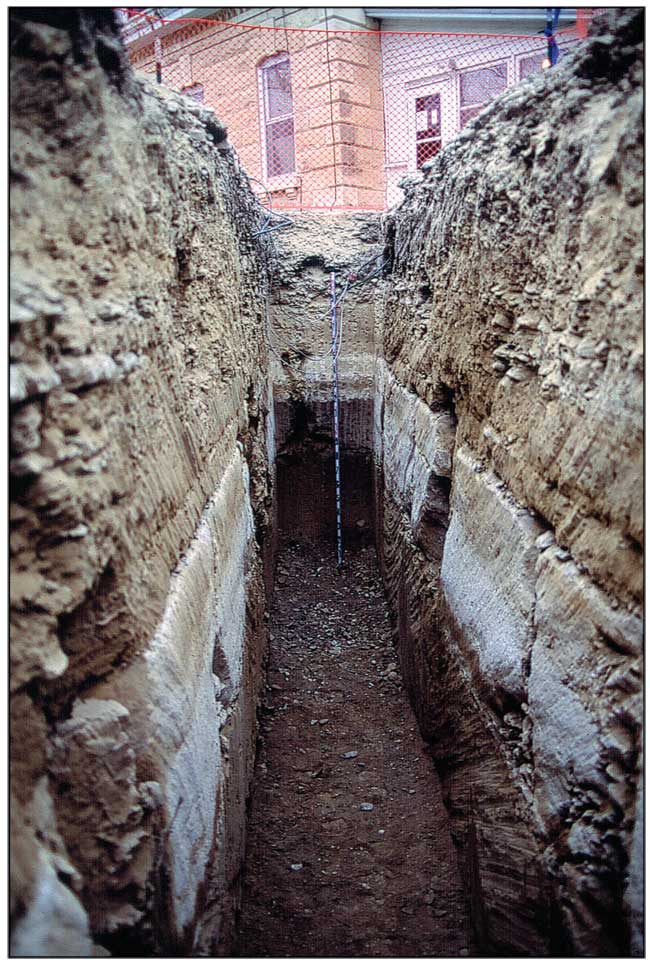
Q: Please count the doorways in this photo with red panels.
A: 1